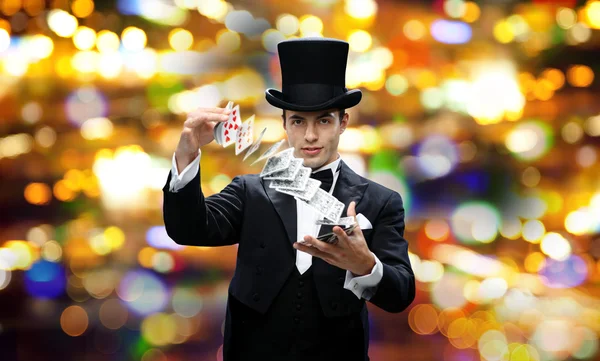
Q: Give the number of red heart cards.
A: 1